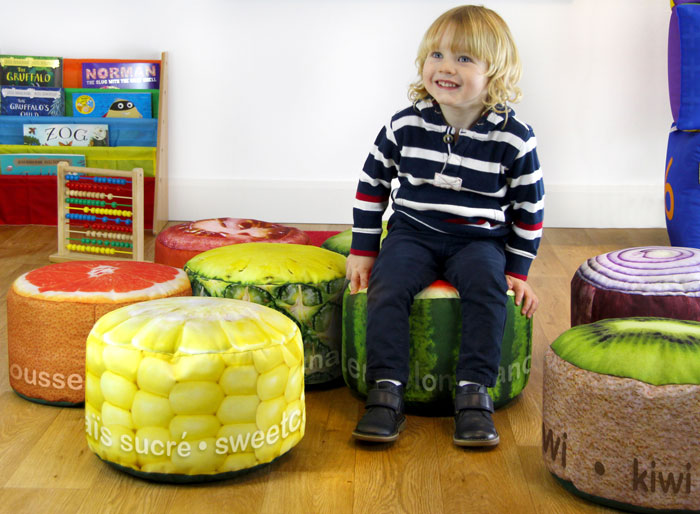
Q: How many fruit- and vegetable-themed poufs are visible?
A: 8